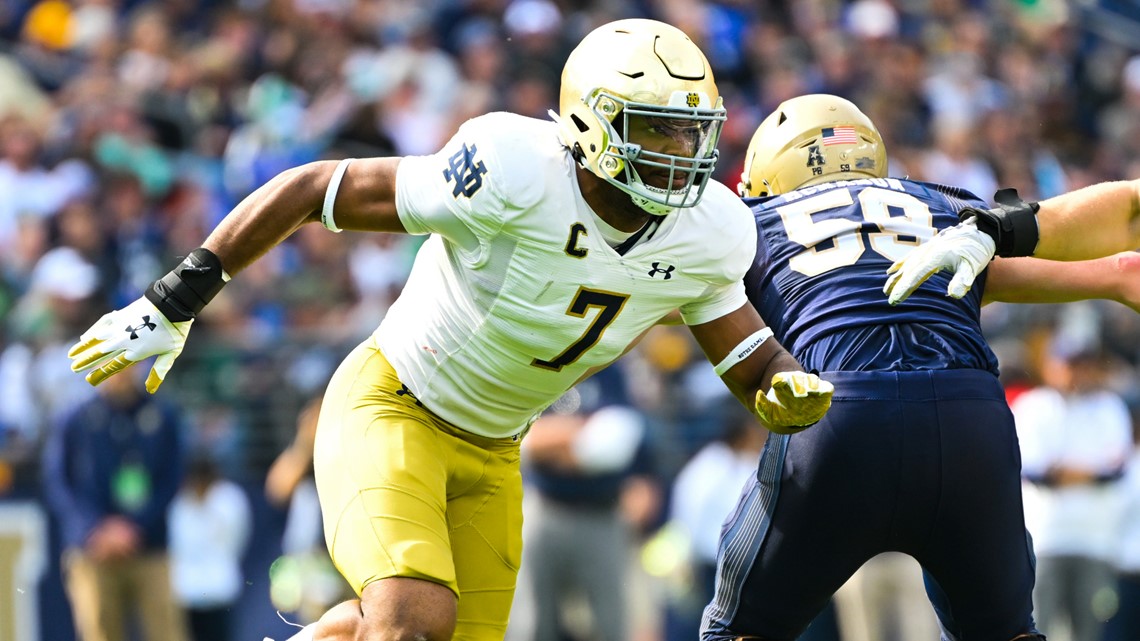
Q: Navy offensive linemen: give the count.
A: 1